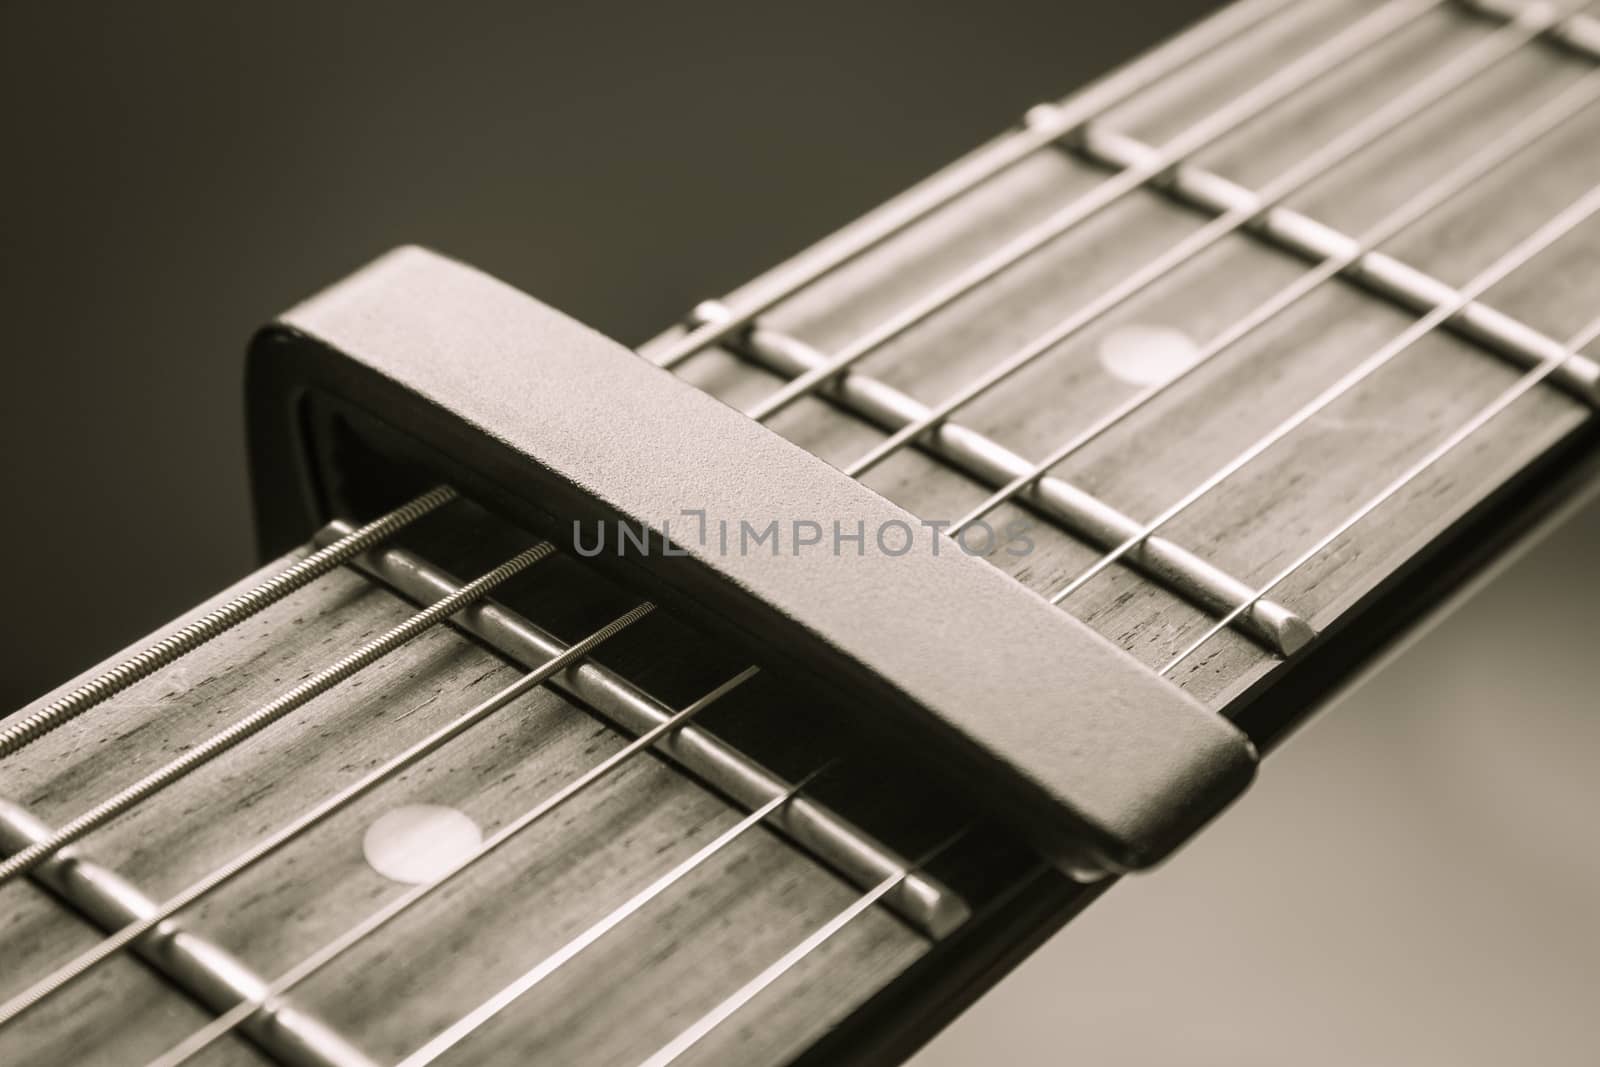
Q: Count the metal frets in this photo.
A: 5